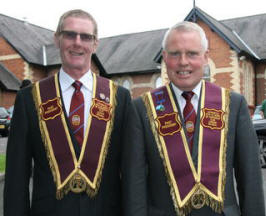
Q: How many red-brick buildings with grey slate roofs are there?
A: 1